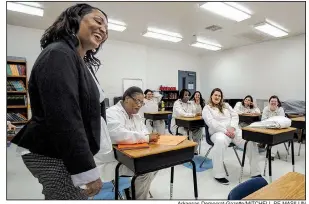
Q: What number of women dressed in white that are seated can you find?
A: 7